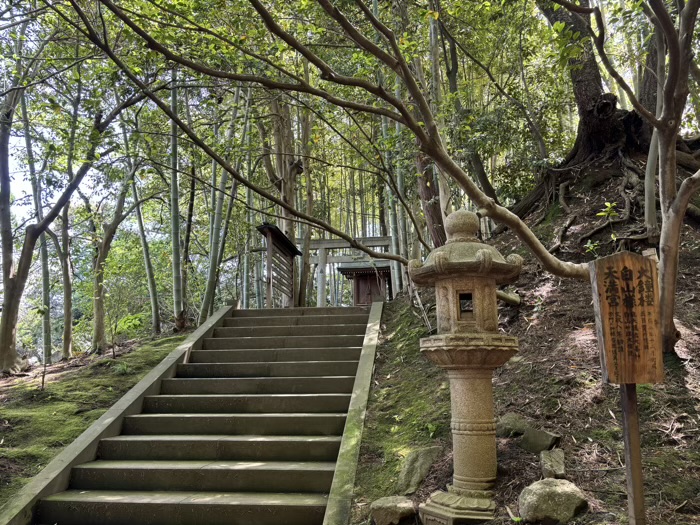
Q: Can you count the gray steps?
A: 12